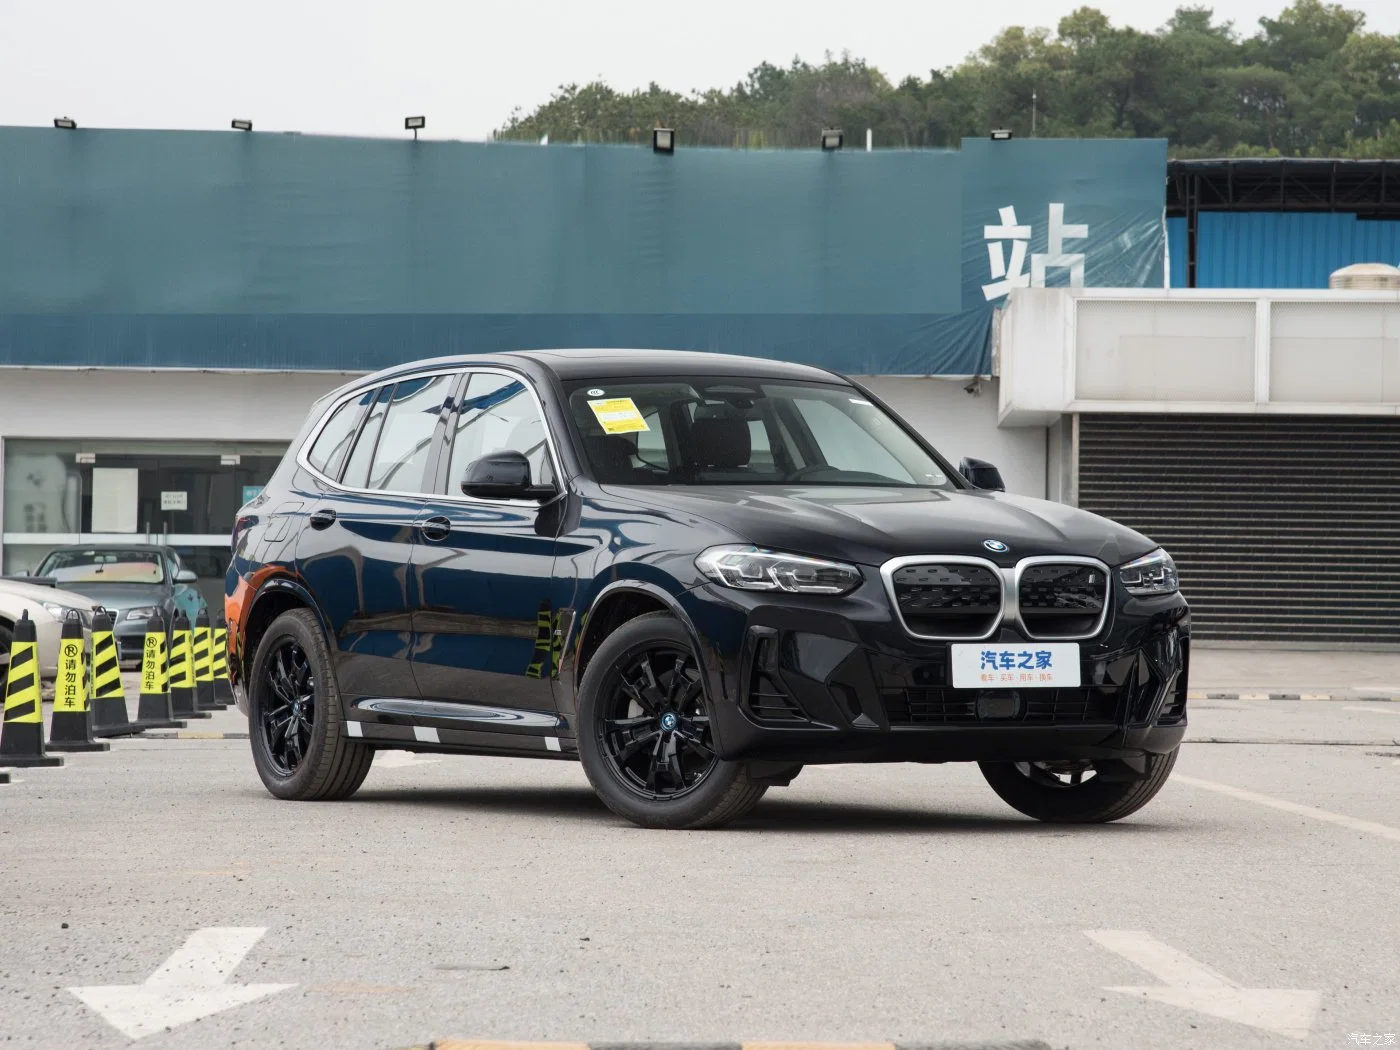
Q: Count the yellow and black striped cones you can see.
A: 7